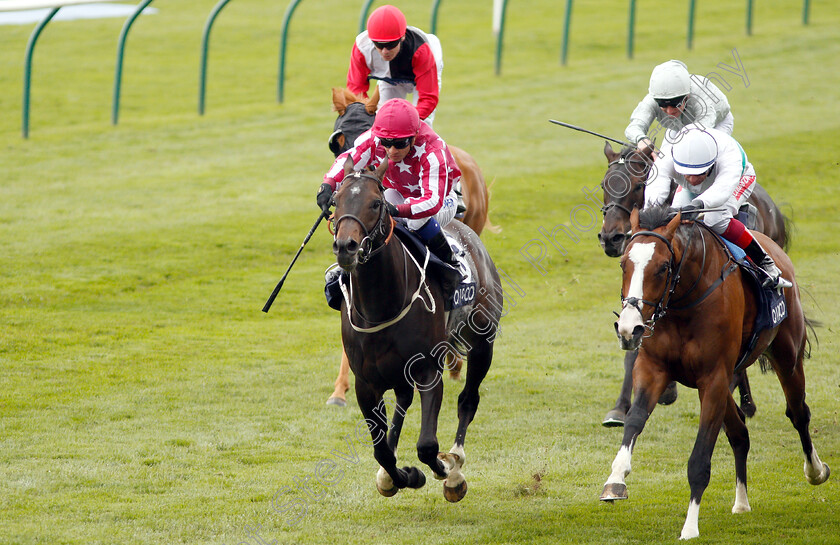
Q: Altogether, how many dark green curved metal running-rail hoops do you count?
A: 12